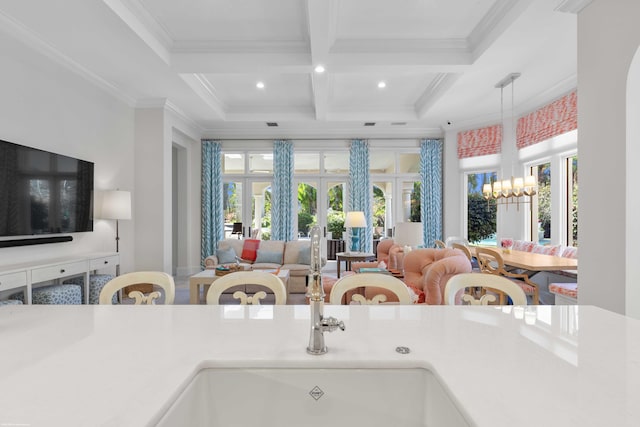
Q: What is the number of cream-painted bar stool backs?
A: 4